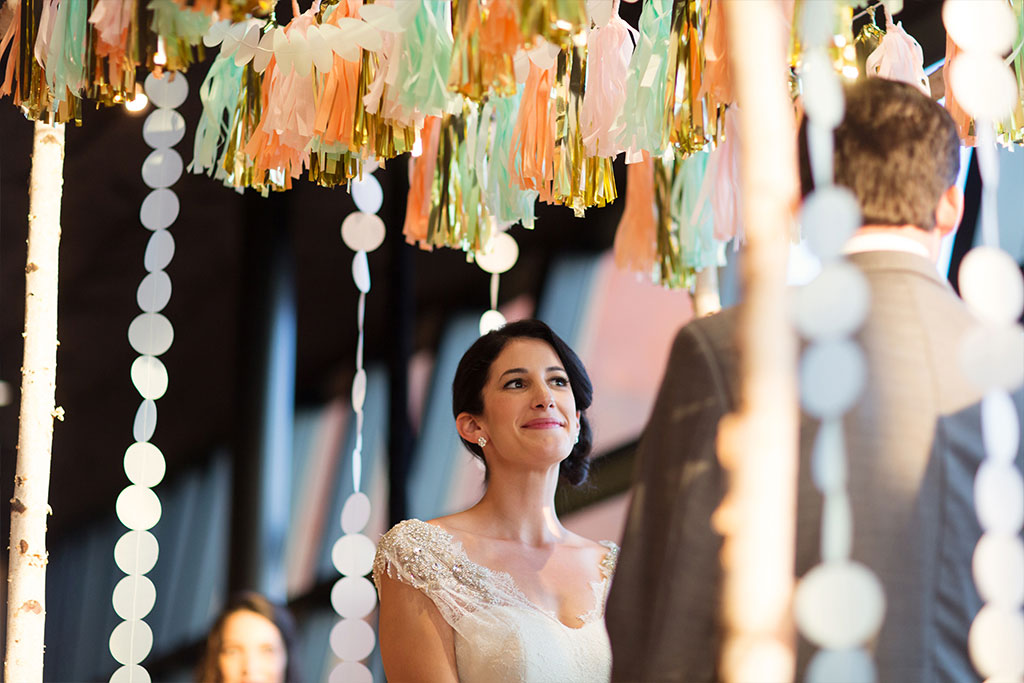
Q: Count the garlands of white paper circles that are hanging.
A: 5